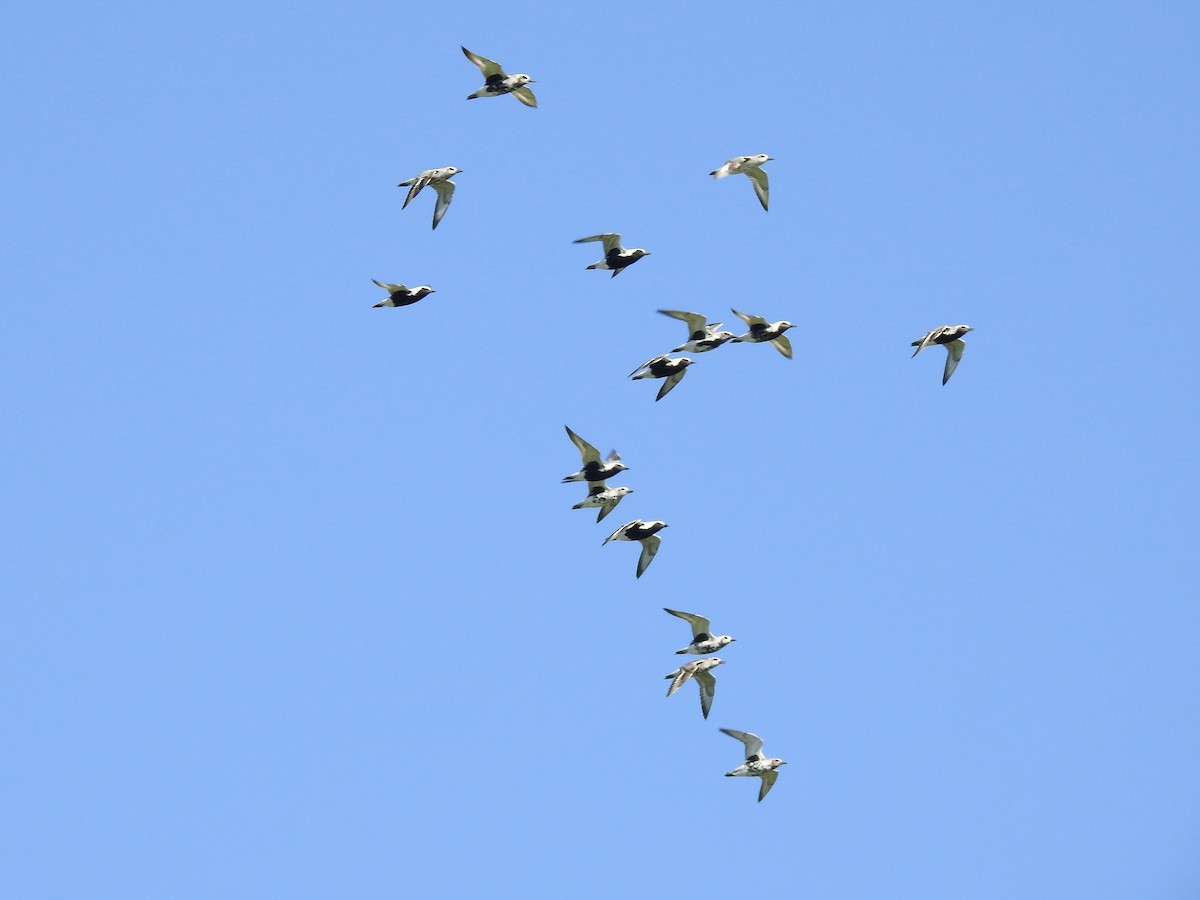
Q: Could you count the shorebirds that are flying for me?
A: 15